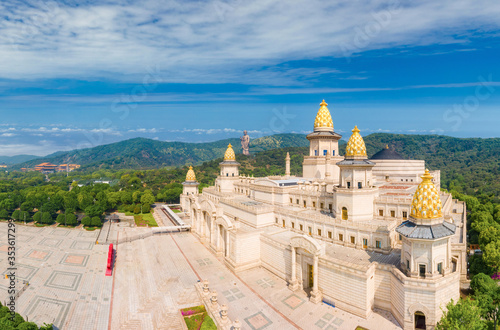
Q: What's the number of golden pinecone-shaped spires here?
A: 5